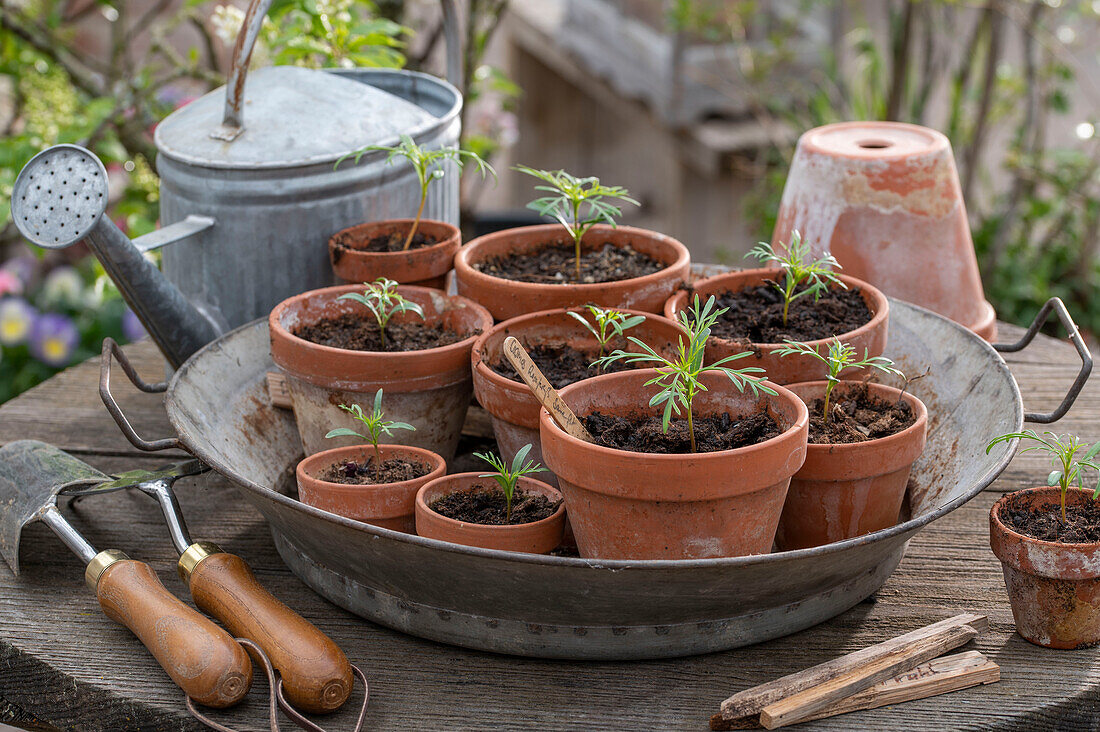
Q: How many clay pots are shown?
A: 11